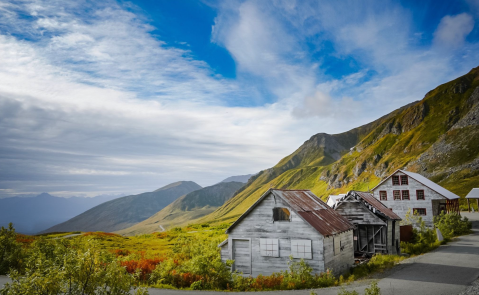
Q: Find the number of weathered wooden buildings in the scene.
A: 3